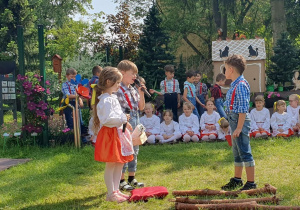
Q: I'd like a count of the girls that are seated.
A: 8